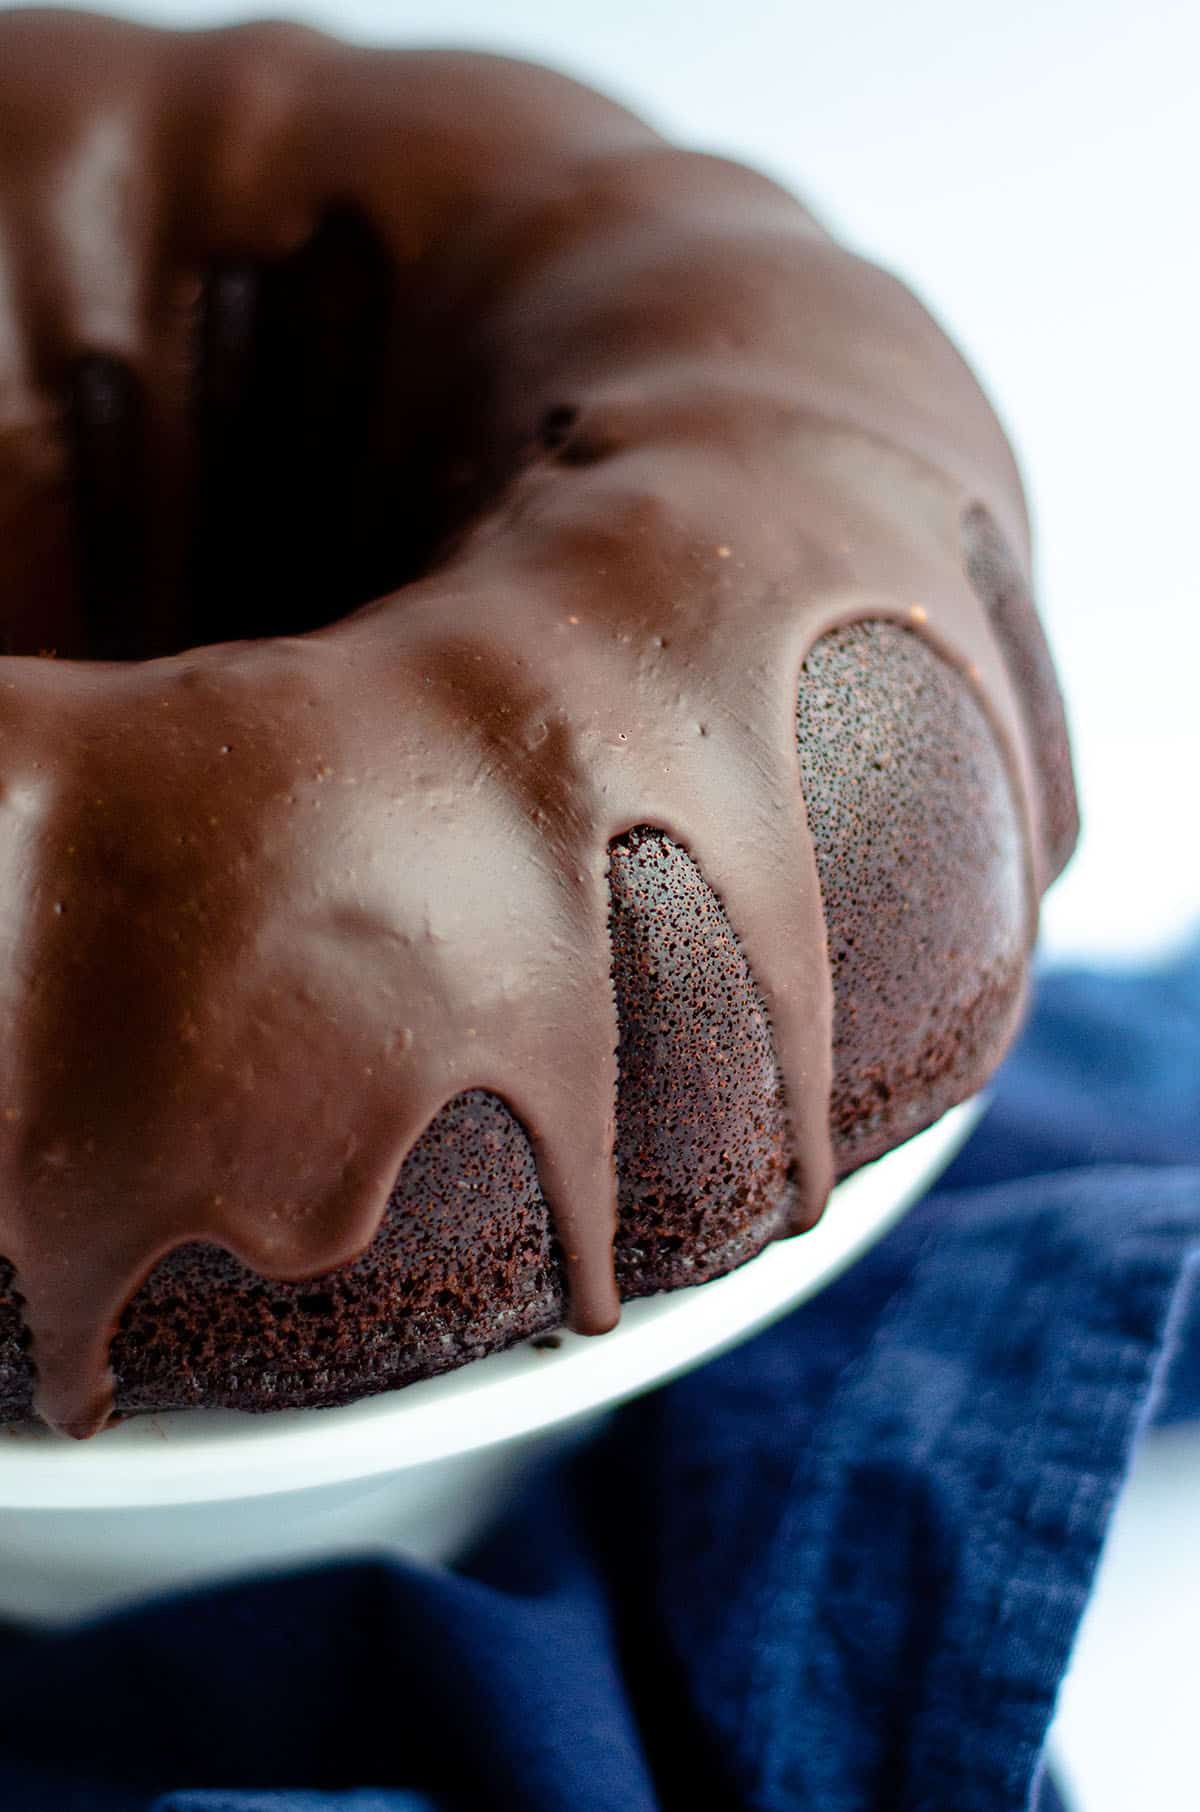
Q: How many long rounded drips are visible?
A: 3